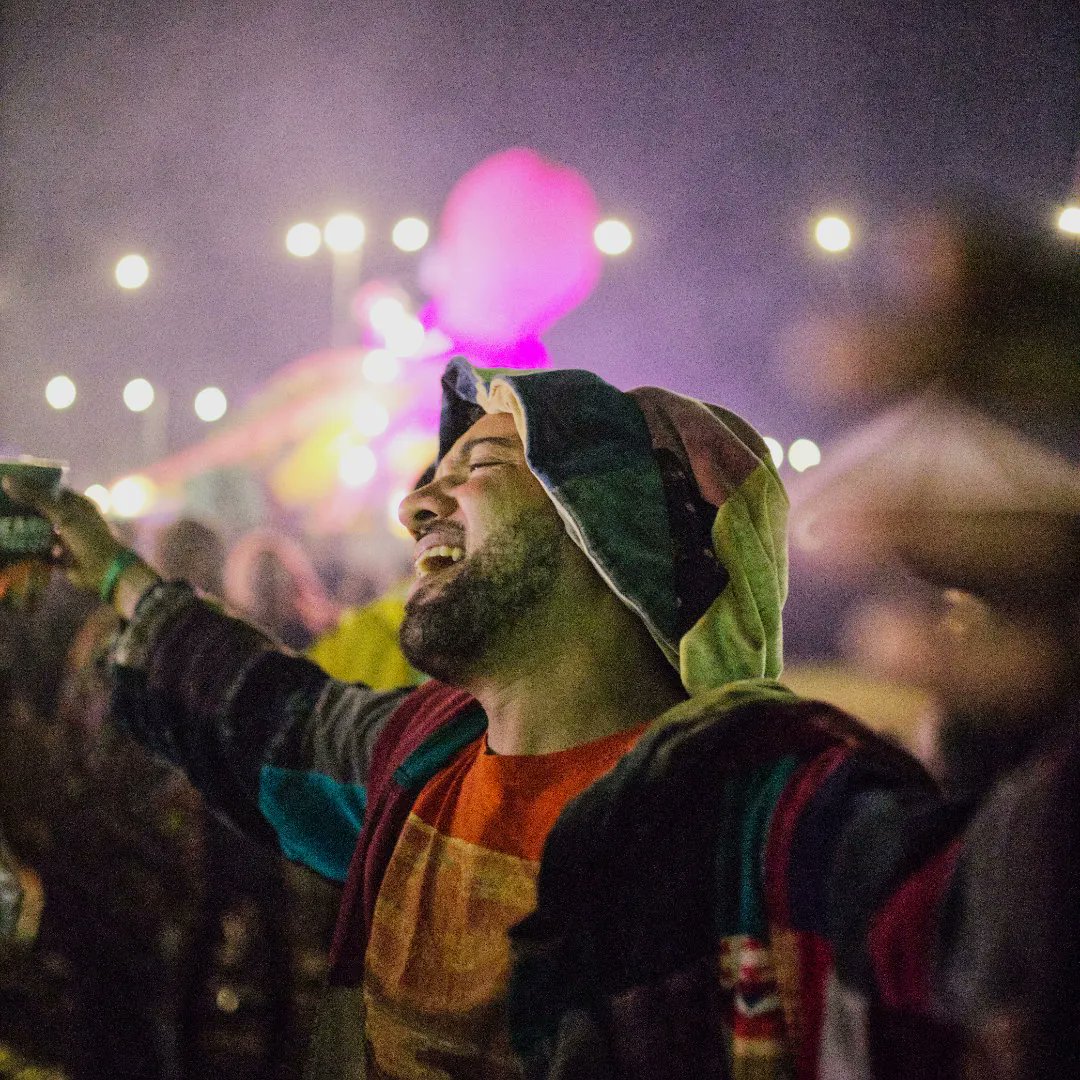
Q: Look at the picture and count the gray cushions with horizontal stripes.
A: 0